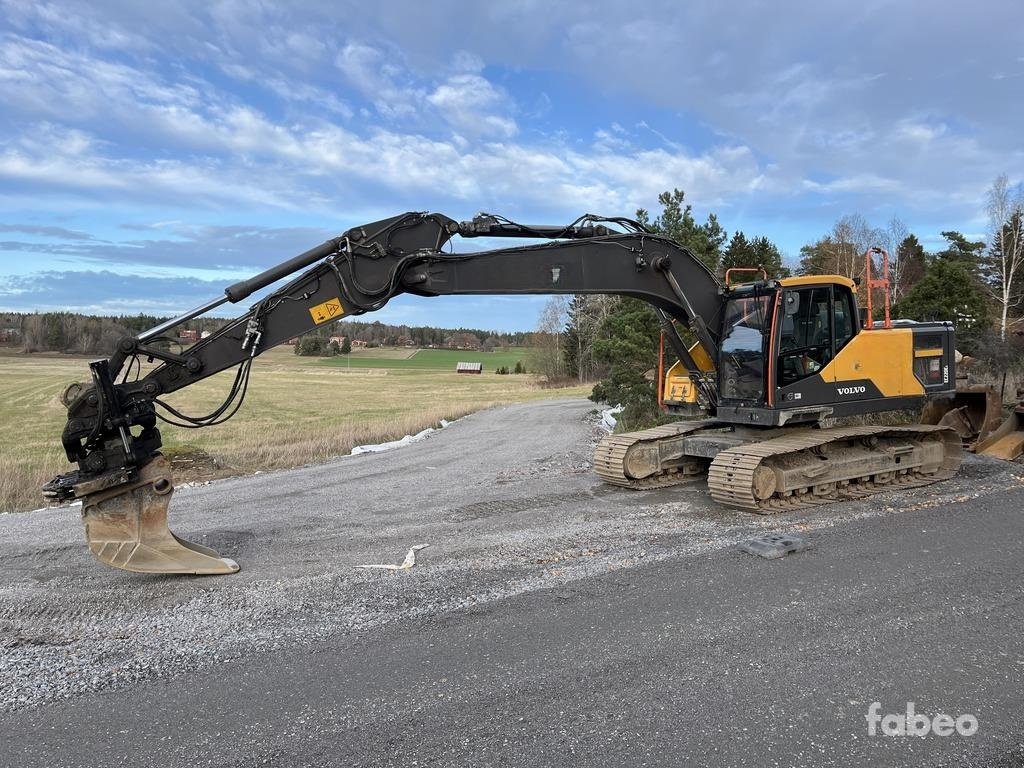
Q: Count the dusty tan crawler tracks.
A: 2